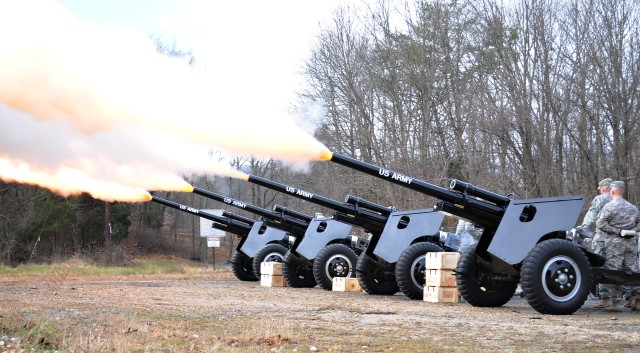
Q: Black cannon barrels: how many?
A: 4